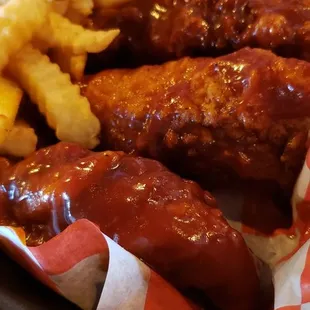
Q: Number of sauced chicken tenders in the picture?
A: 3